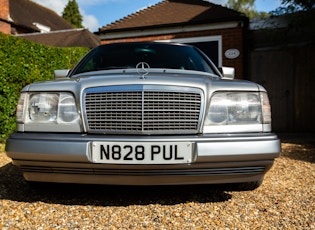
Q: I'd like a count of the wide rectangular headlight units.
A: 2